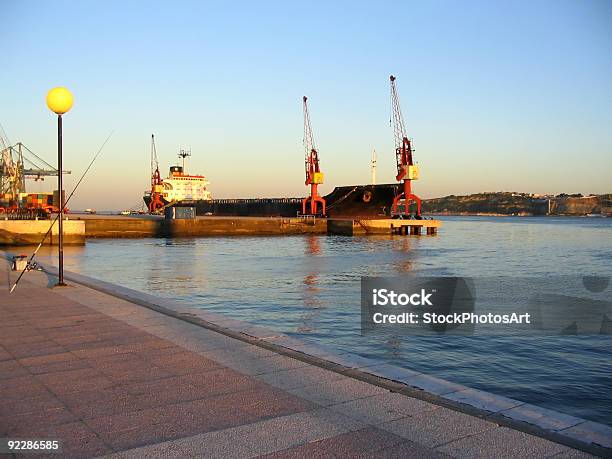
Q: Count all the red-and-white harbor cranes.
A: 3